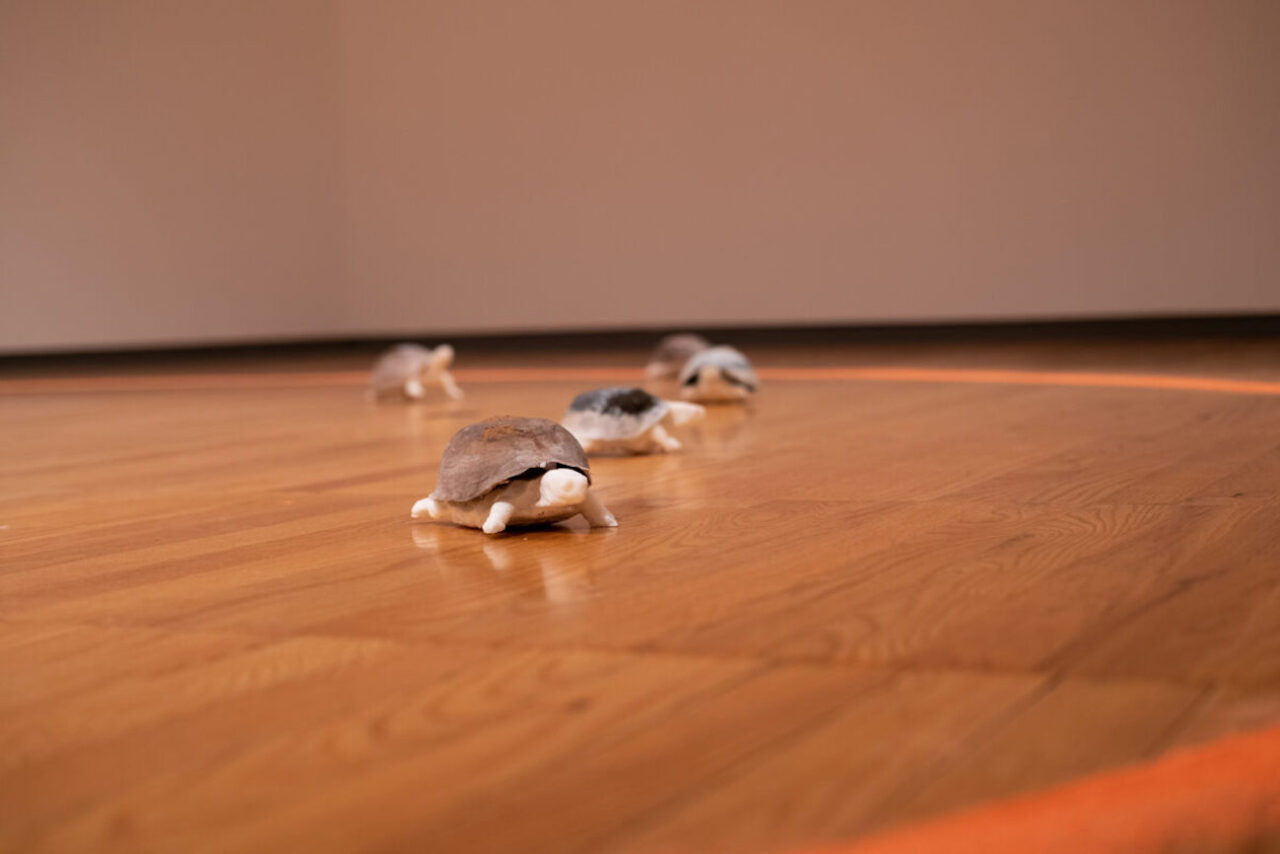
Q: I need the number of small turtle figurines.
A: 5